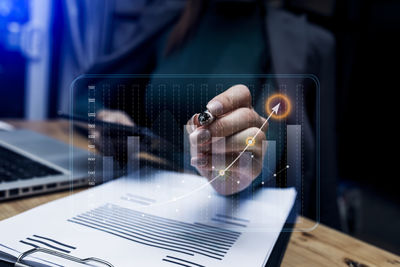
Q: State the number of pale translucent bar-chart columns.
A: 7